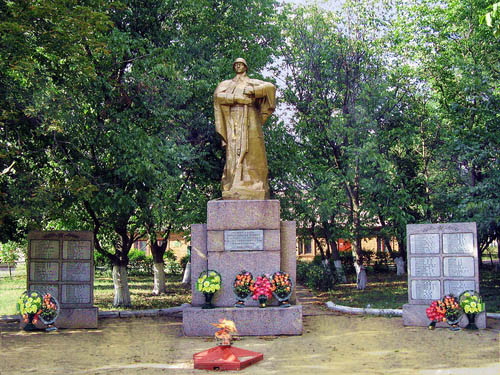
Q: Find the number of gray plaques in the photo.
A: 13